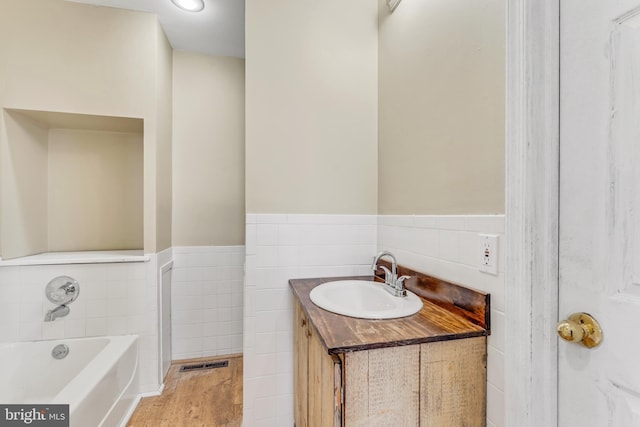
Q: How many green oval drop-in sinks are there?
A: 0